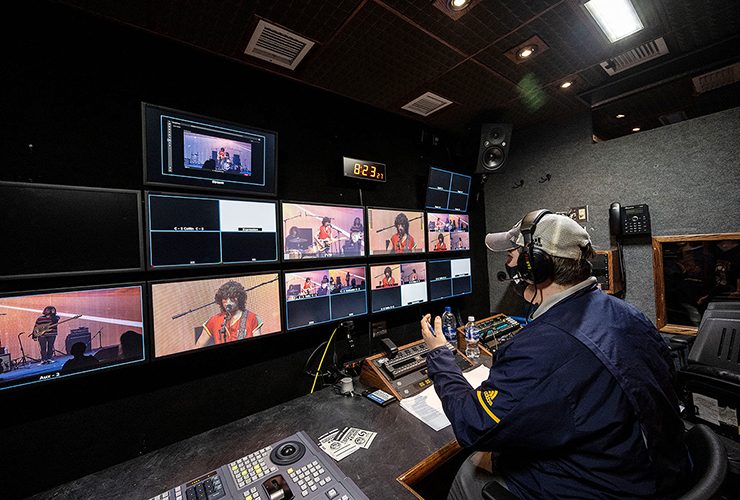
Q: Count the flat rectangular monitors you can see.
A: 12